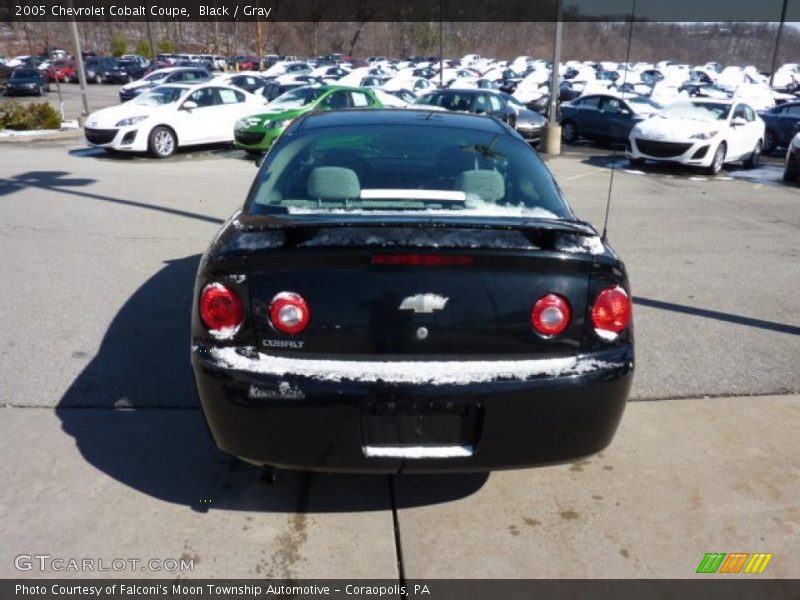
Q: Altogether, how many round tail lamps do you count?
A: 4